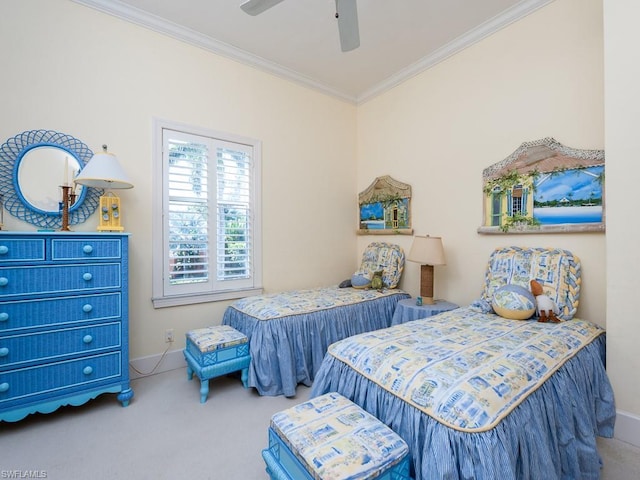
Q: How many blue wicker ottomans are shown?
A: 2